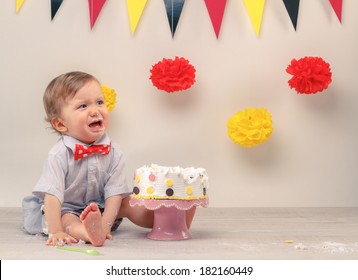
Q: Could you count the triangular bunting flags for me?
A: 9